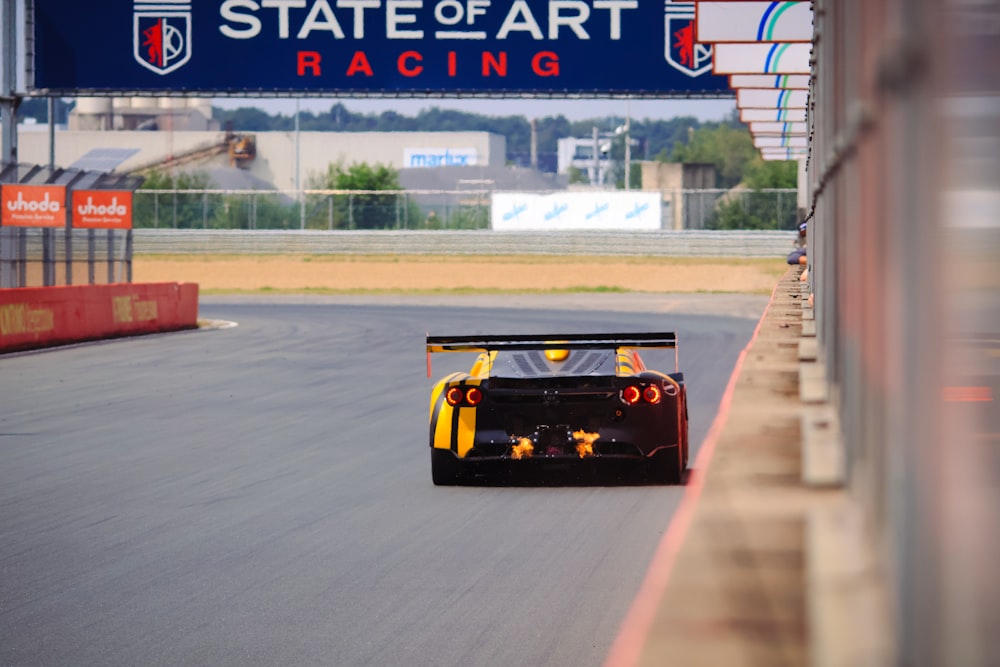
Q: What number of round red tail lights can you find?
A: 4